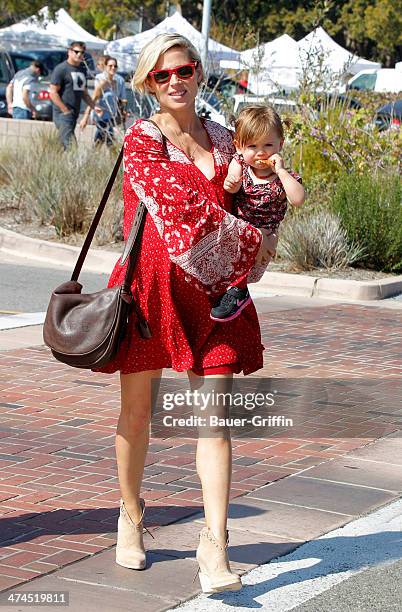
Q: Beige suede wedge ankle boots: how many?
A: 2